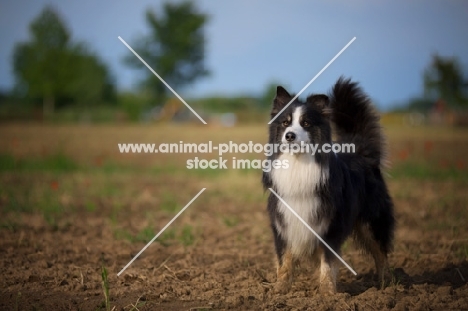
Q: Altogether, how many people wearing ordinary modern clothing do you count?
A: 0